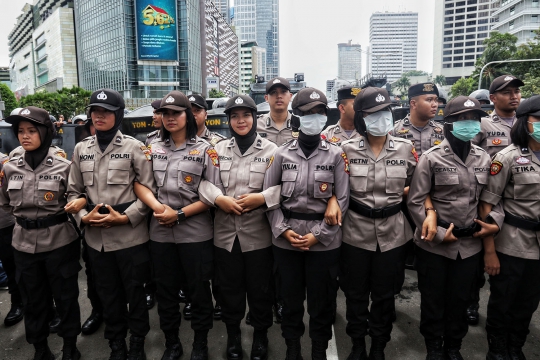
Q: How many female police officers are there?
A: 8